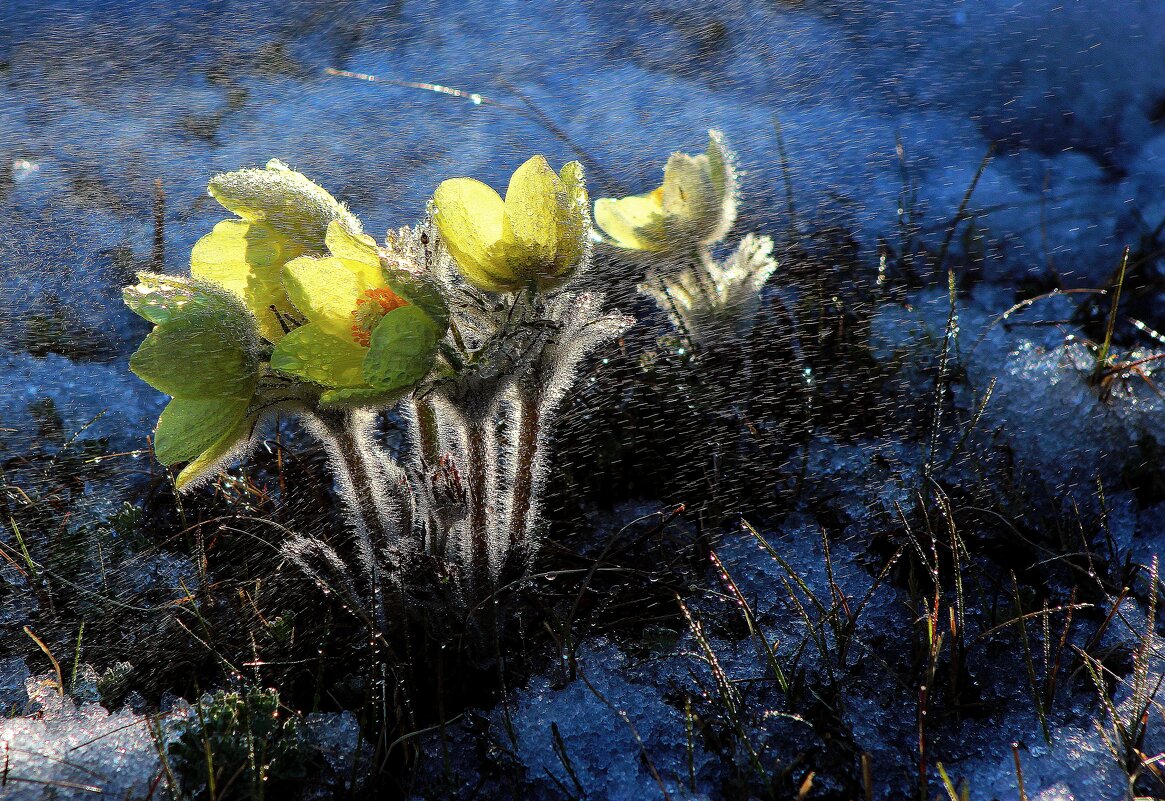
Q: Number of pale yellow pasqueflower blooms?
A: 5